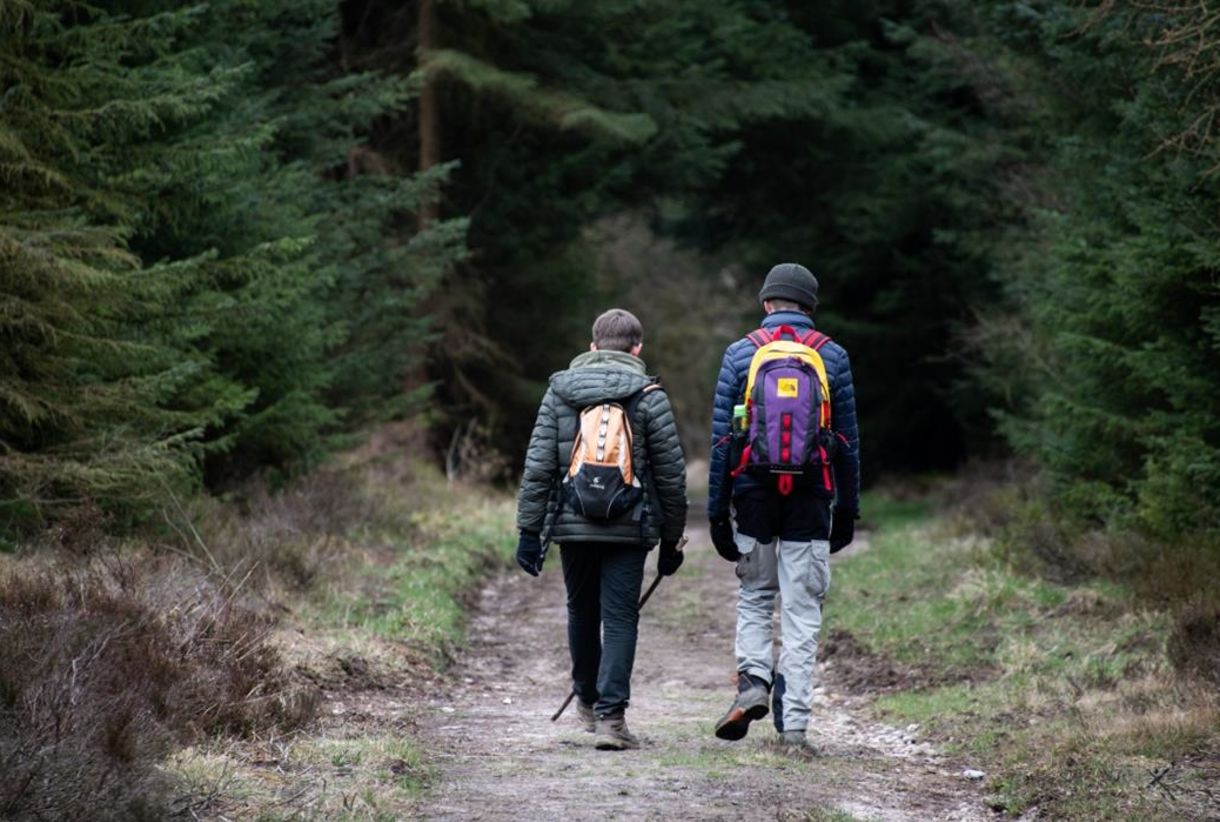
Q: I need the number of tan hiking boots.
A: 2